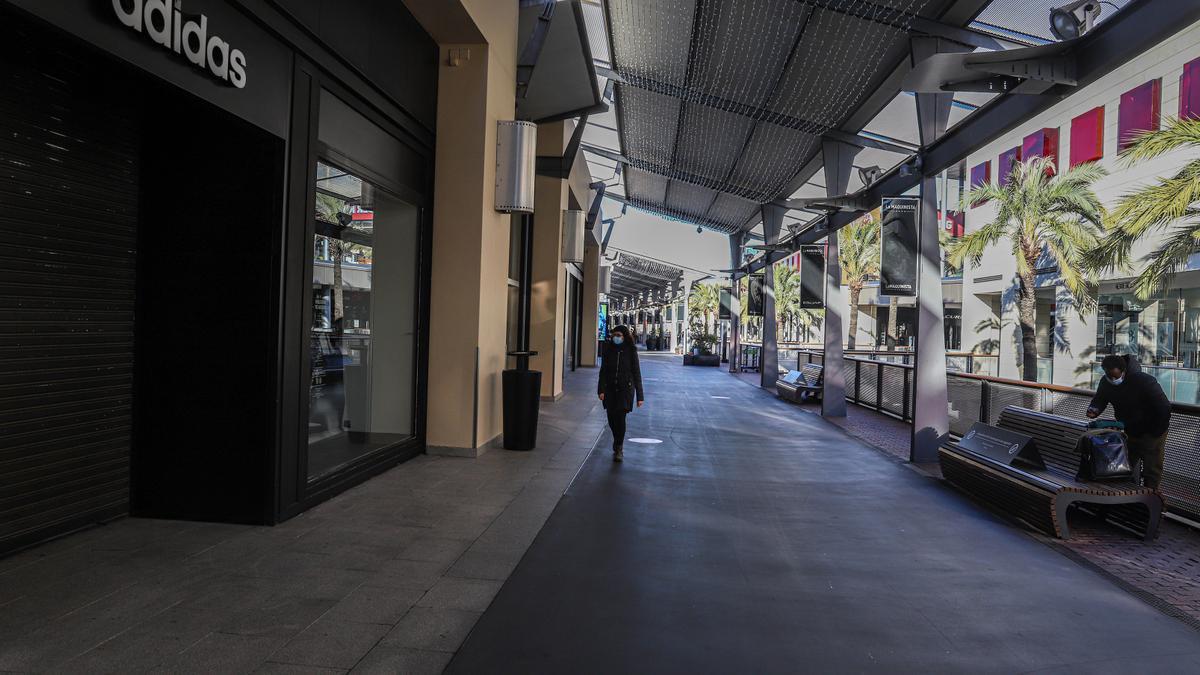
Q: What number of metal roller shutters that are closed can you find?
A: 1